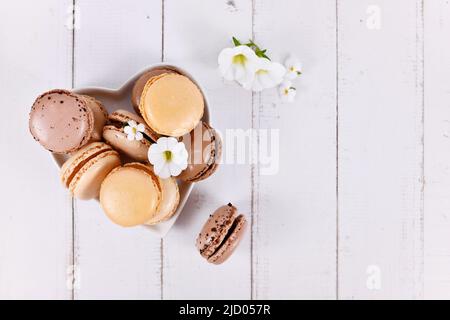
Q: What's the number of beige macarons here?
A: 4